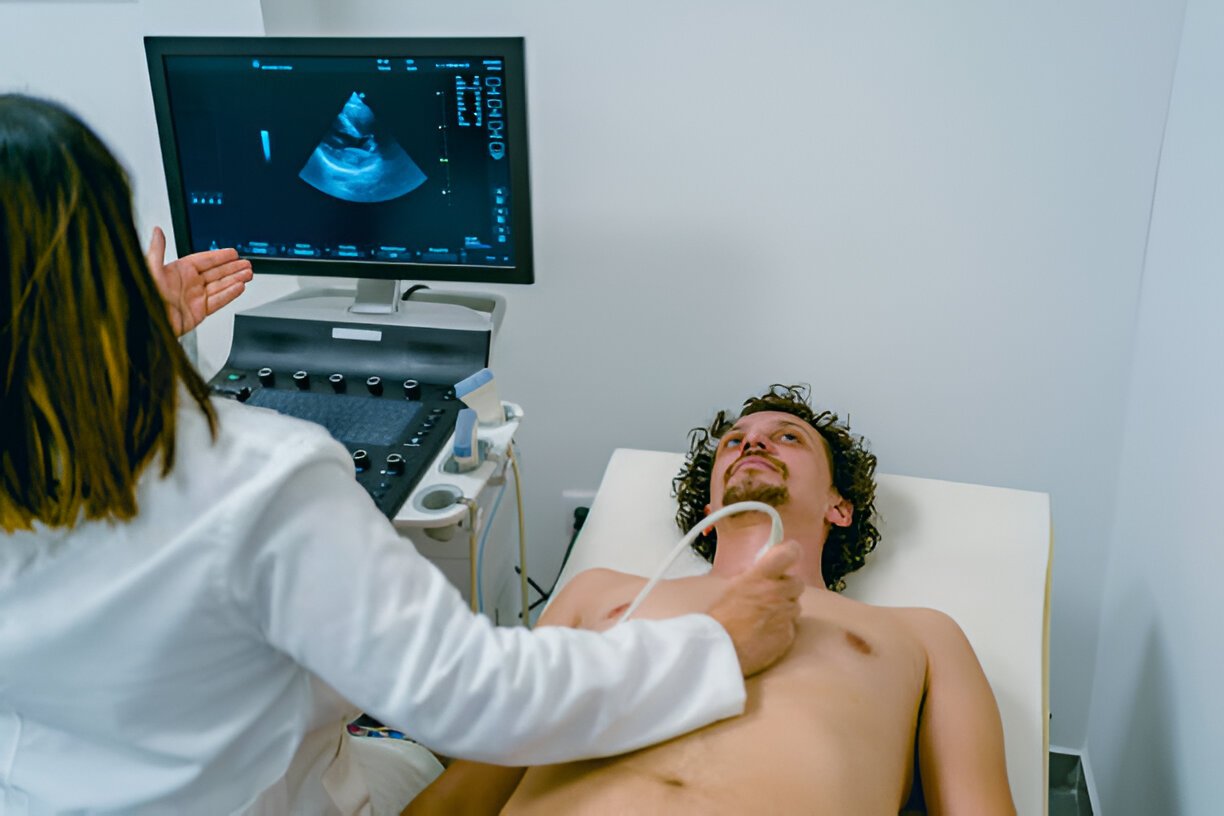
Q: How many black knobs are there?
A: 7